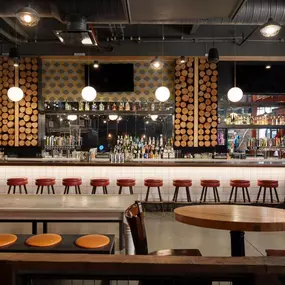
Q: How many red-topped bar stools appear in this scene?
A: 10